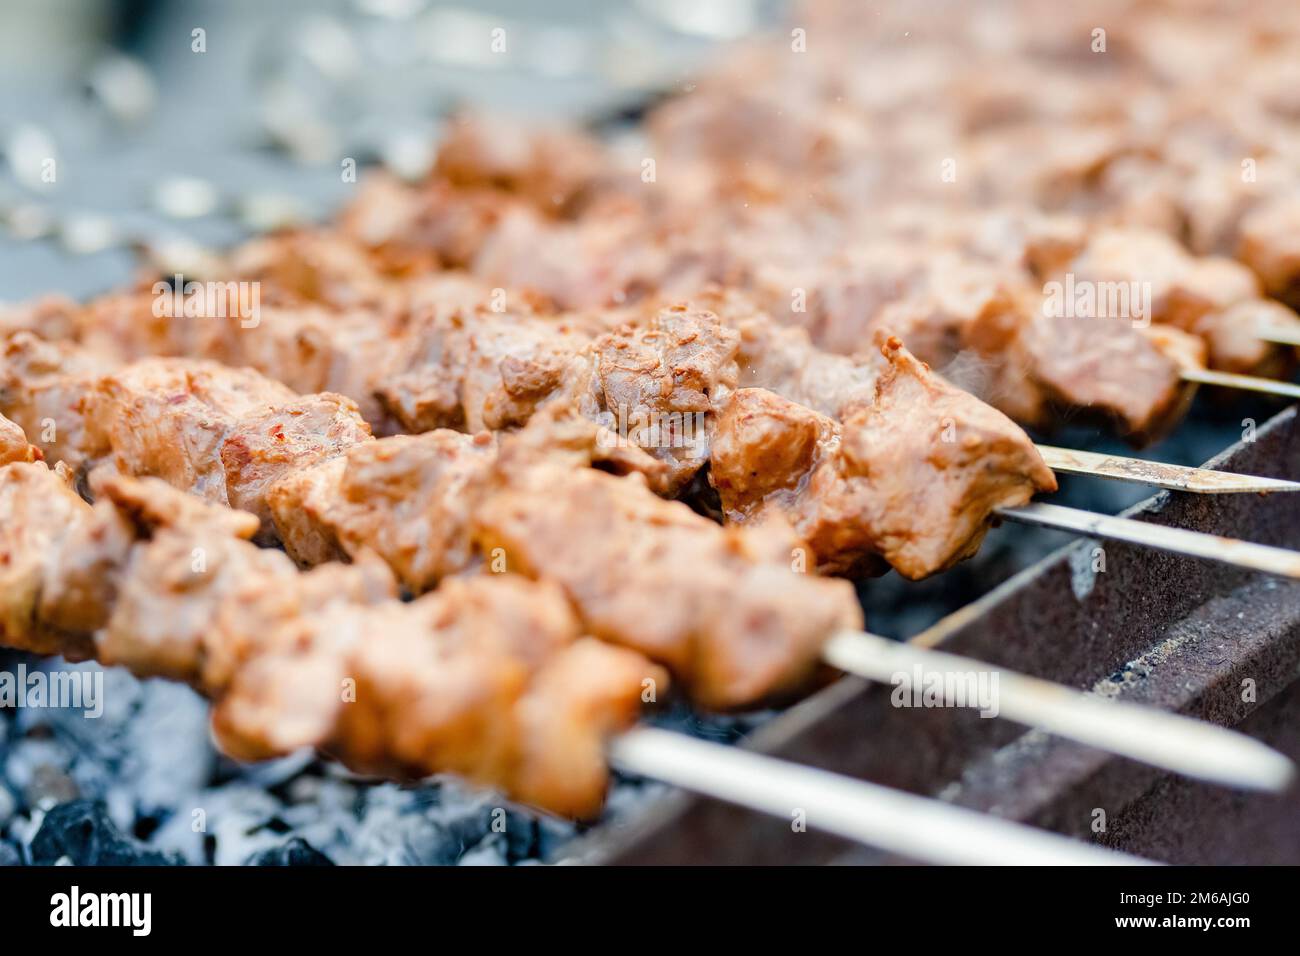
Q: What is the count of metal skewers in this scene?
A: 6